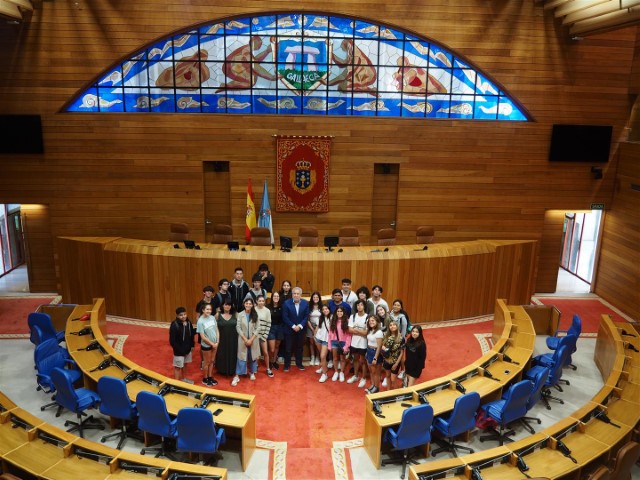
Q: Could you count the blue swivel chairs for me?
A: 14